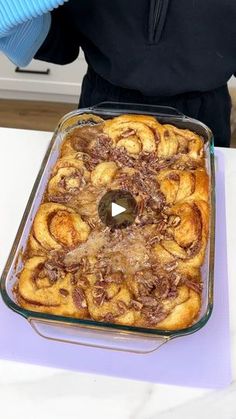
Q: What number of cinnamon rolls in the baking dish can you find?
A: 12